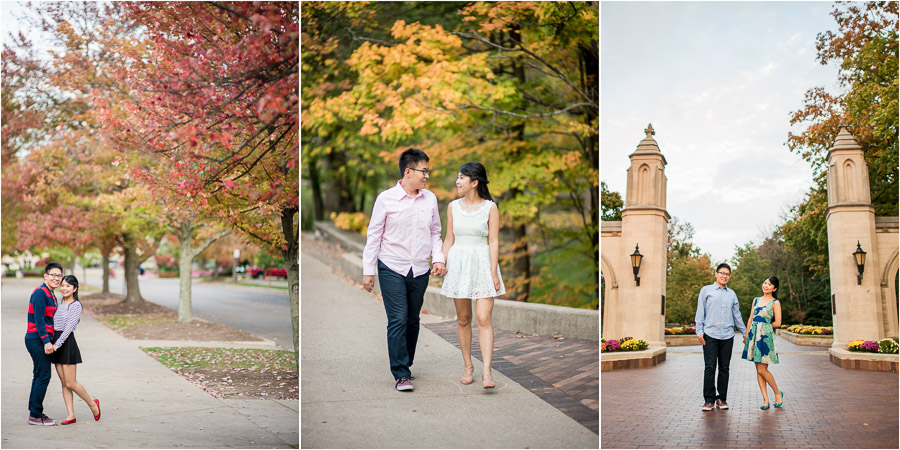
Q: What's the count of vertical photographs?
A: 3